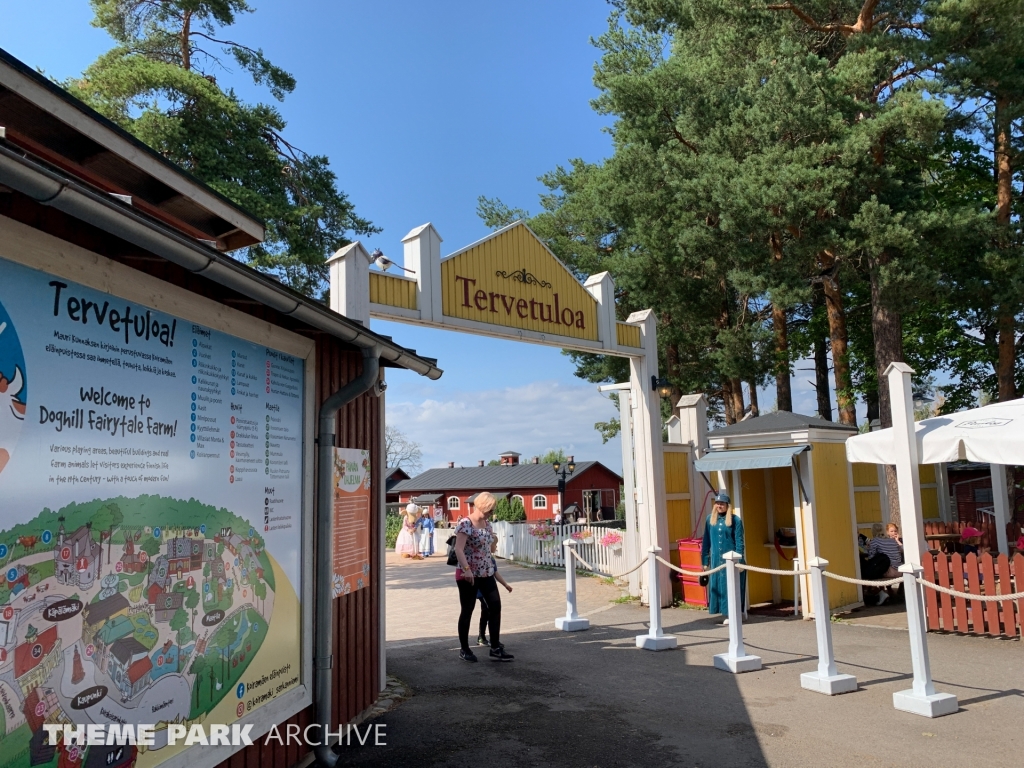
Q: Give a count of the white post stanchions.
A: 5